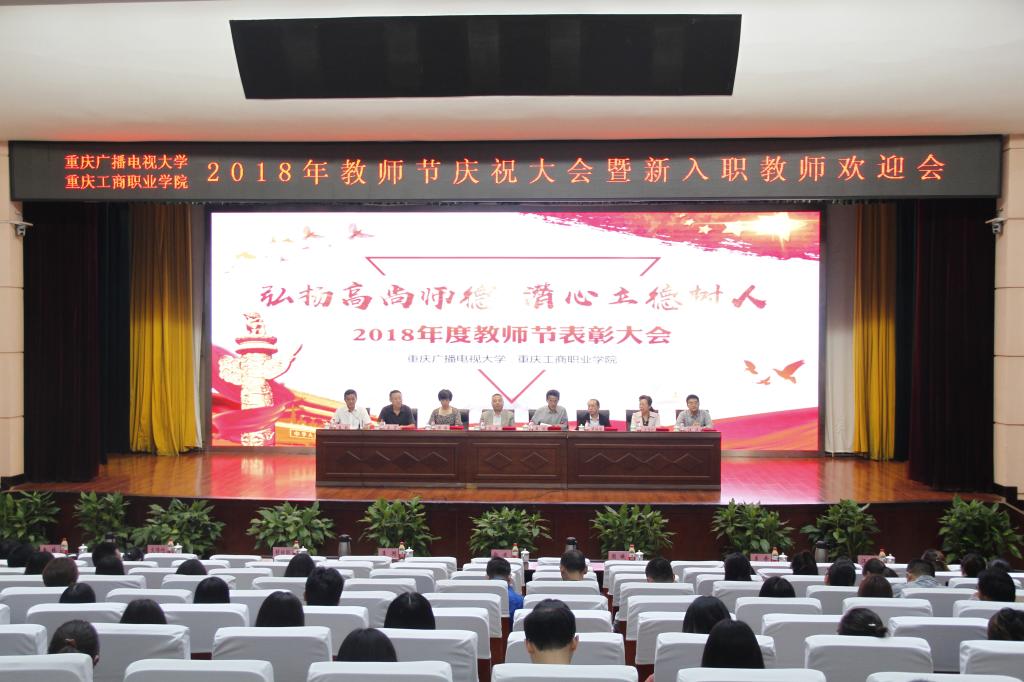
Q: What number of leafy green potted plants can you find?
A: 10